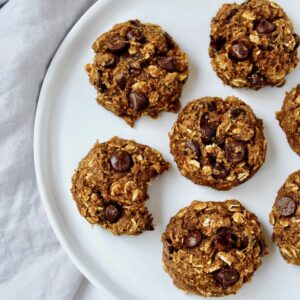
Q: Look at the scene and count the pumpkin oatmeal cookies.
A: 7